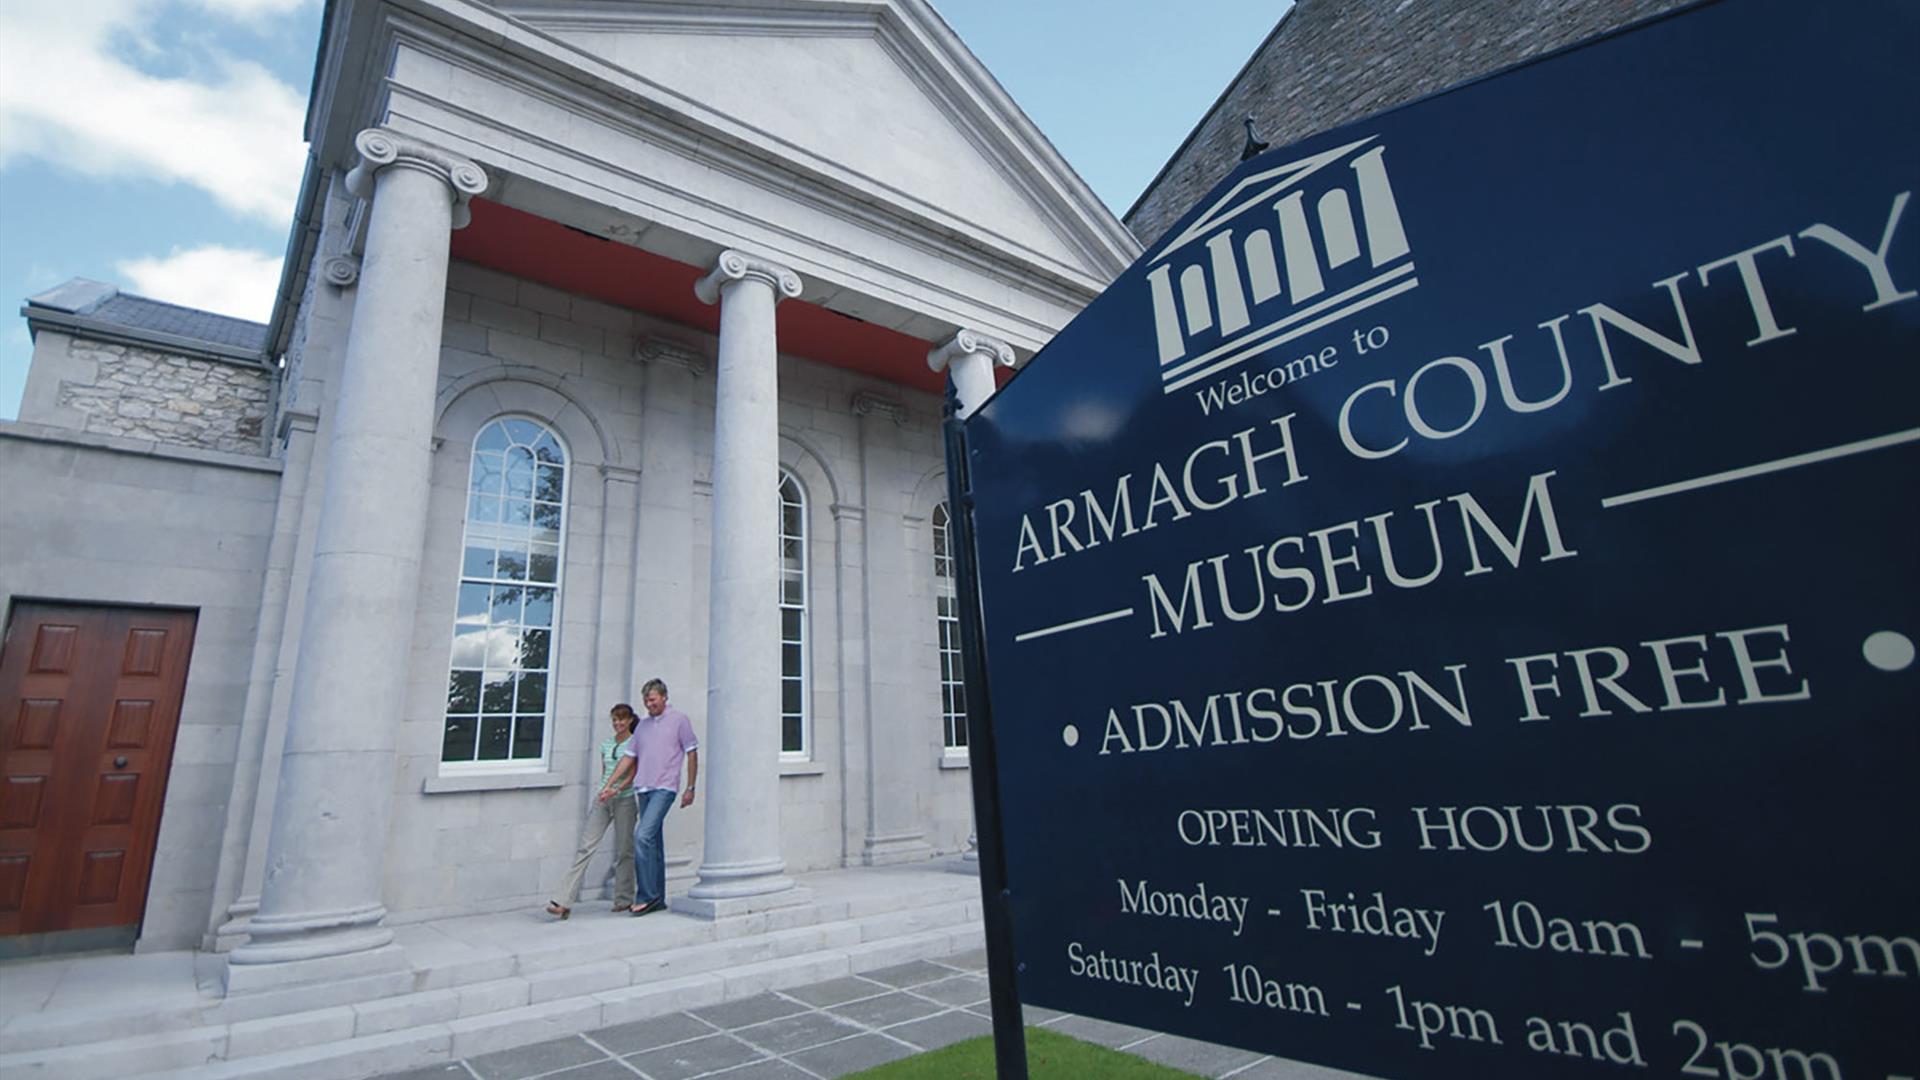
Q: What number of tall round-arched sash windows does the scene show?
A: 3